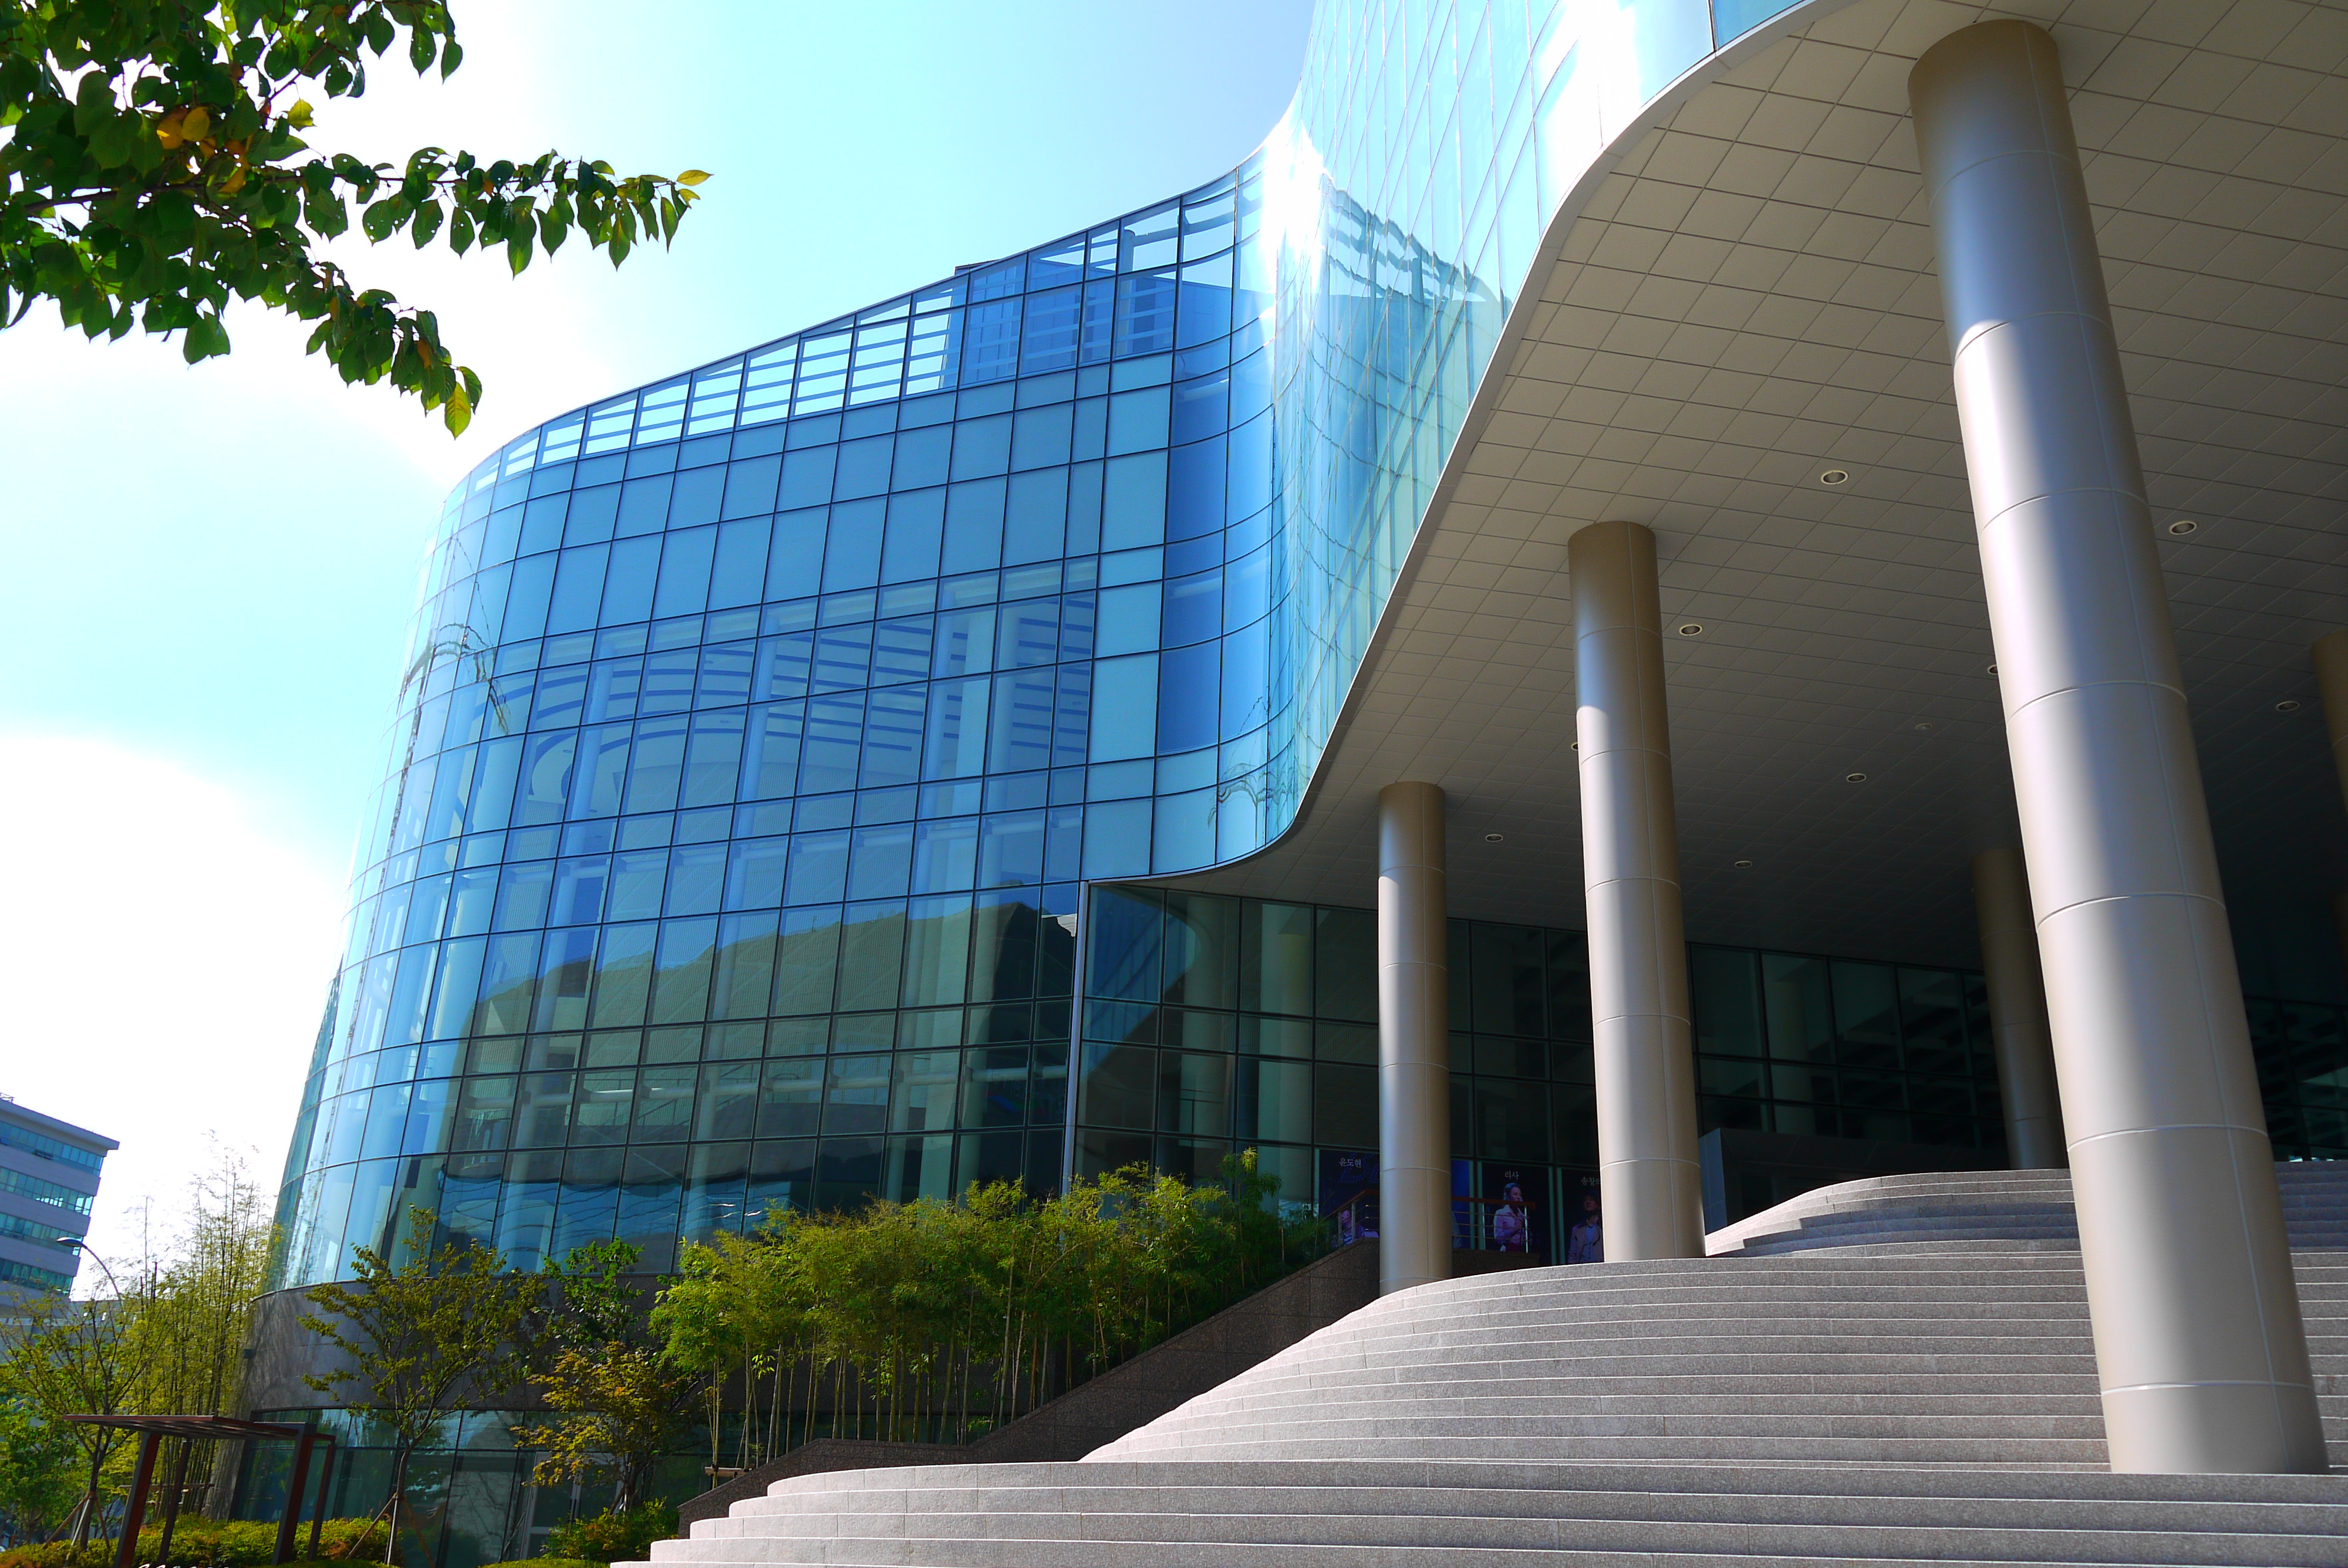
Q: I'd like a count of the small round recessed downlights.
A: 10